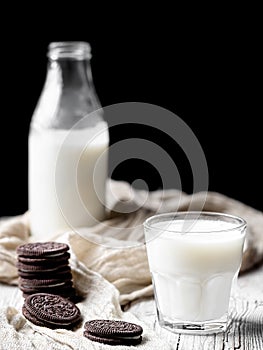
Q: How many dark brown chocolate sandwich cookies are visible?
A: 6